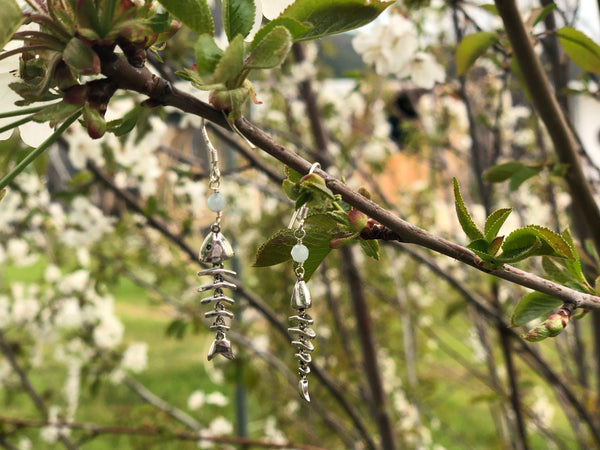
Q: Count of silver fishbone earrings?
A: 2